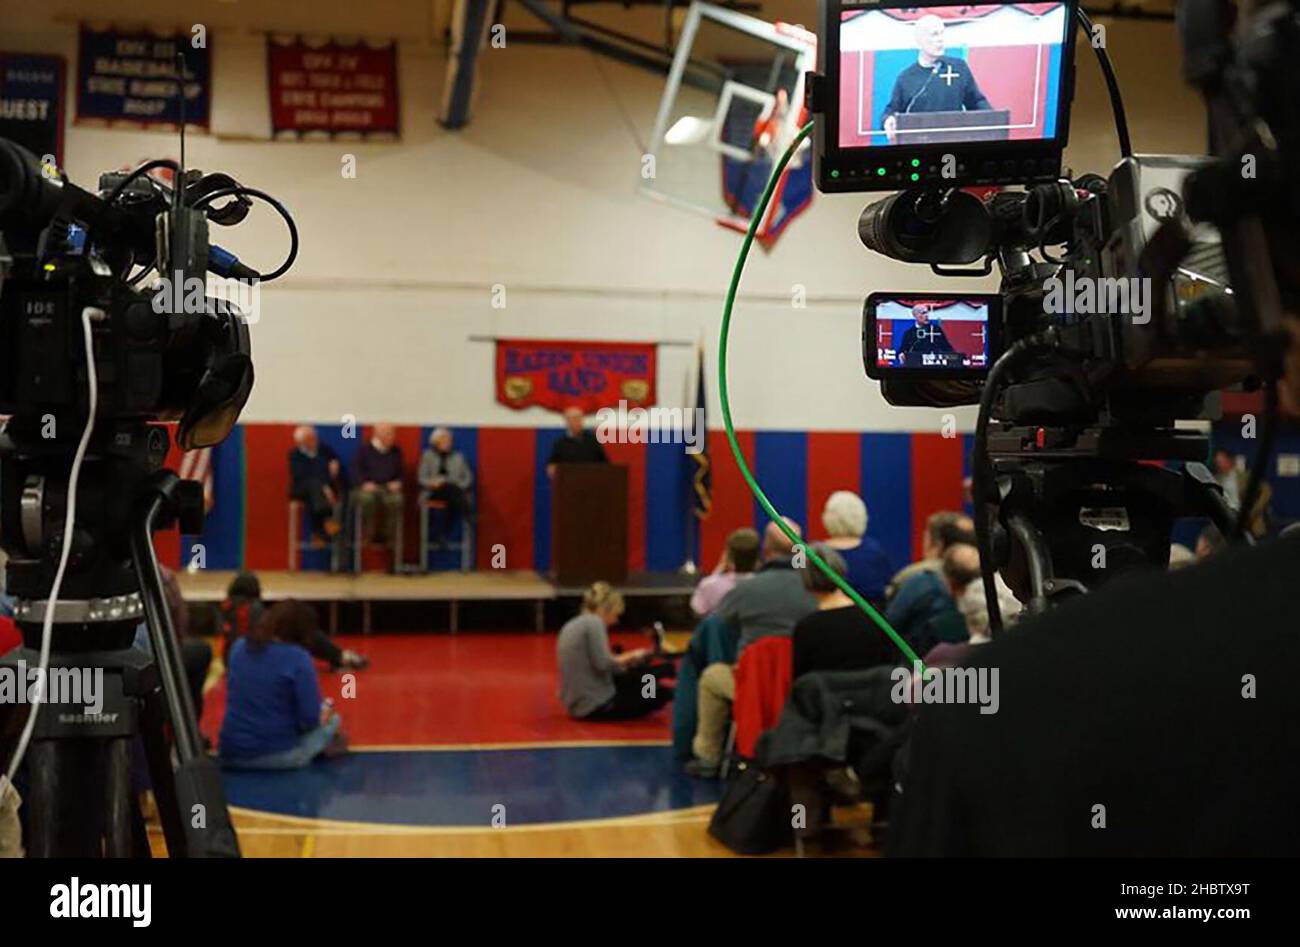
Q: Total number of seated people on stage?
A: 3